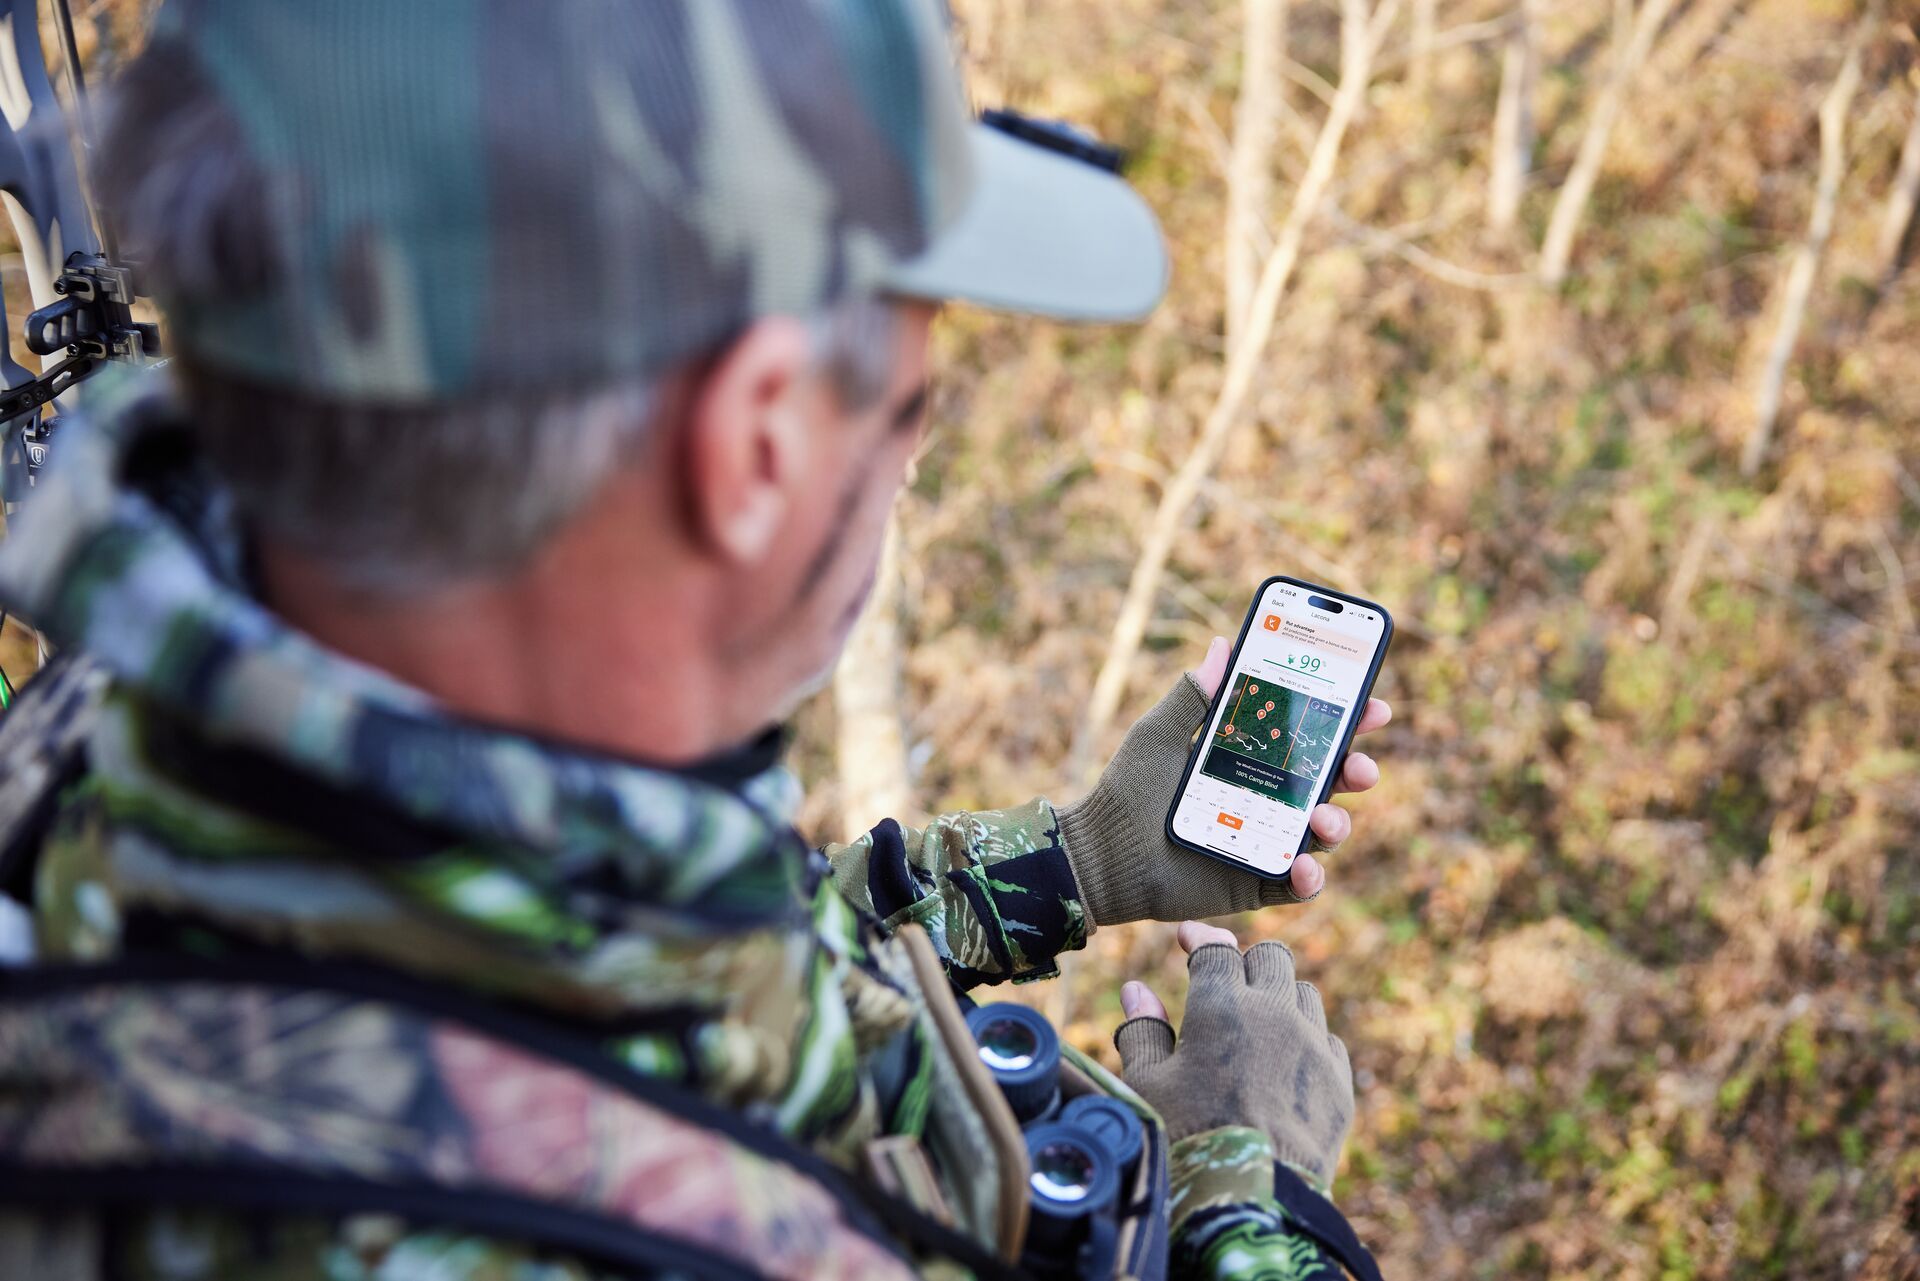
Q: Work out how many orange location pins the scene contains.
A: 5